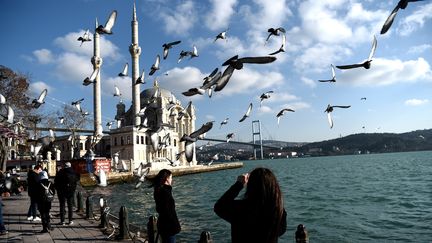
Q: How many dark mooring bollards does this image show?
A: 7